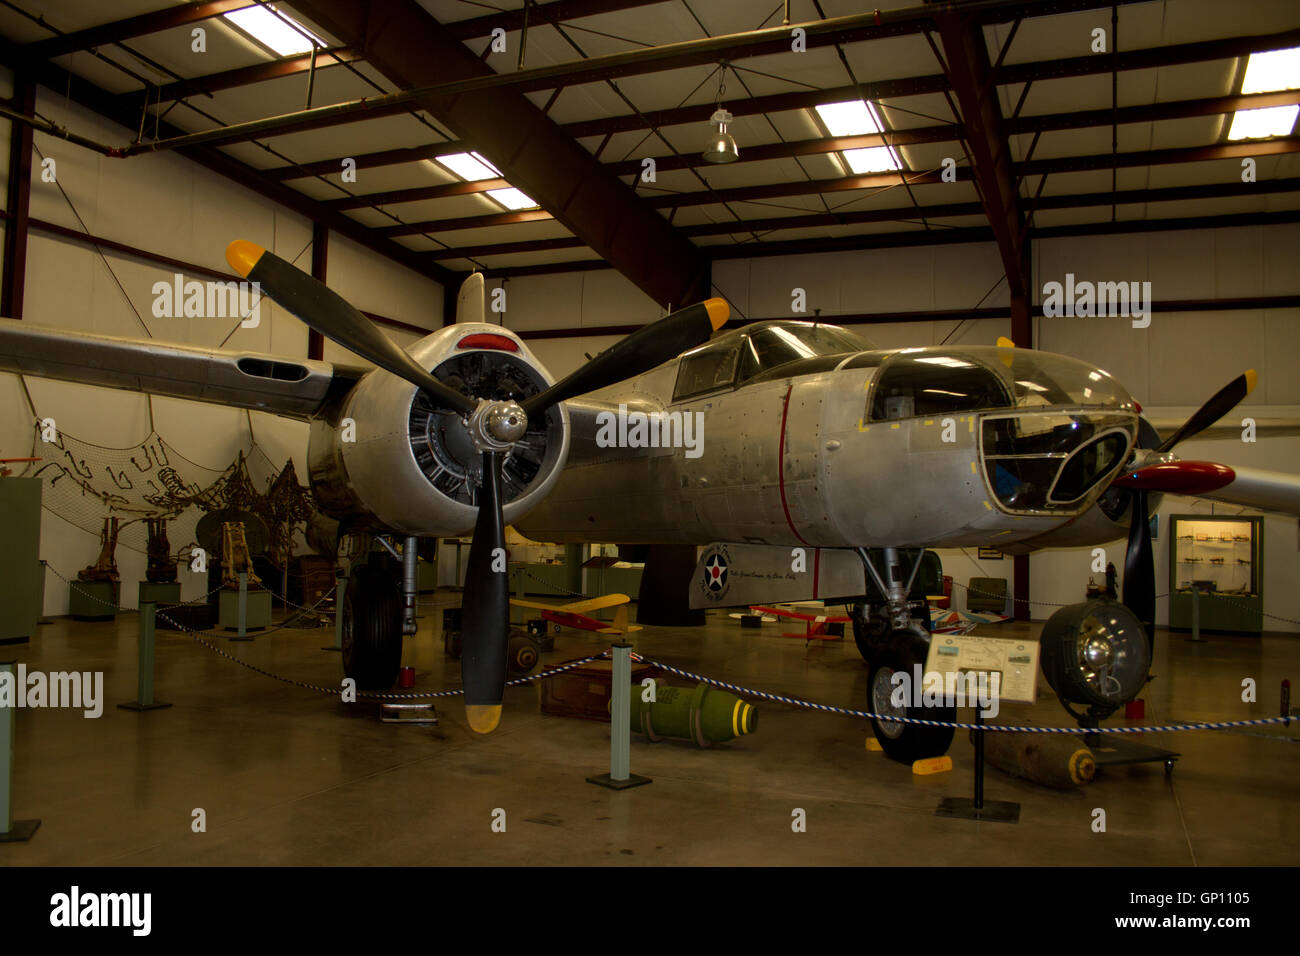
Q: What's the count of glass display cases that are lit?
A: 1